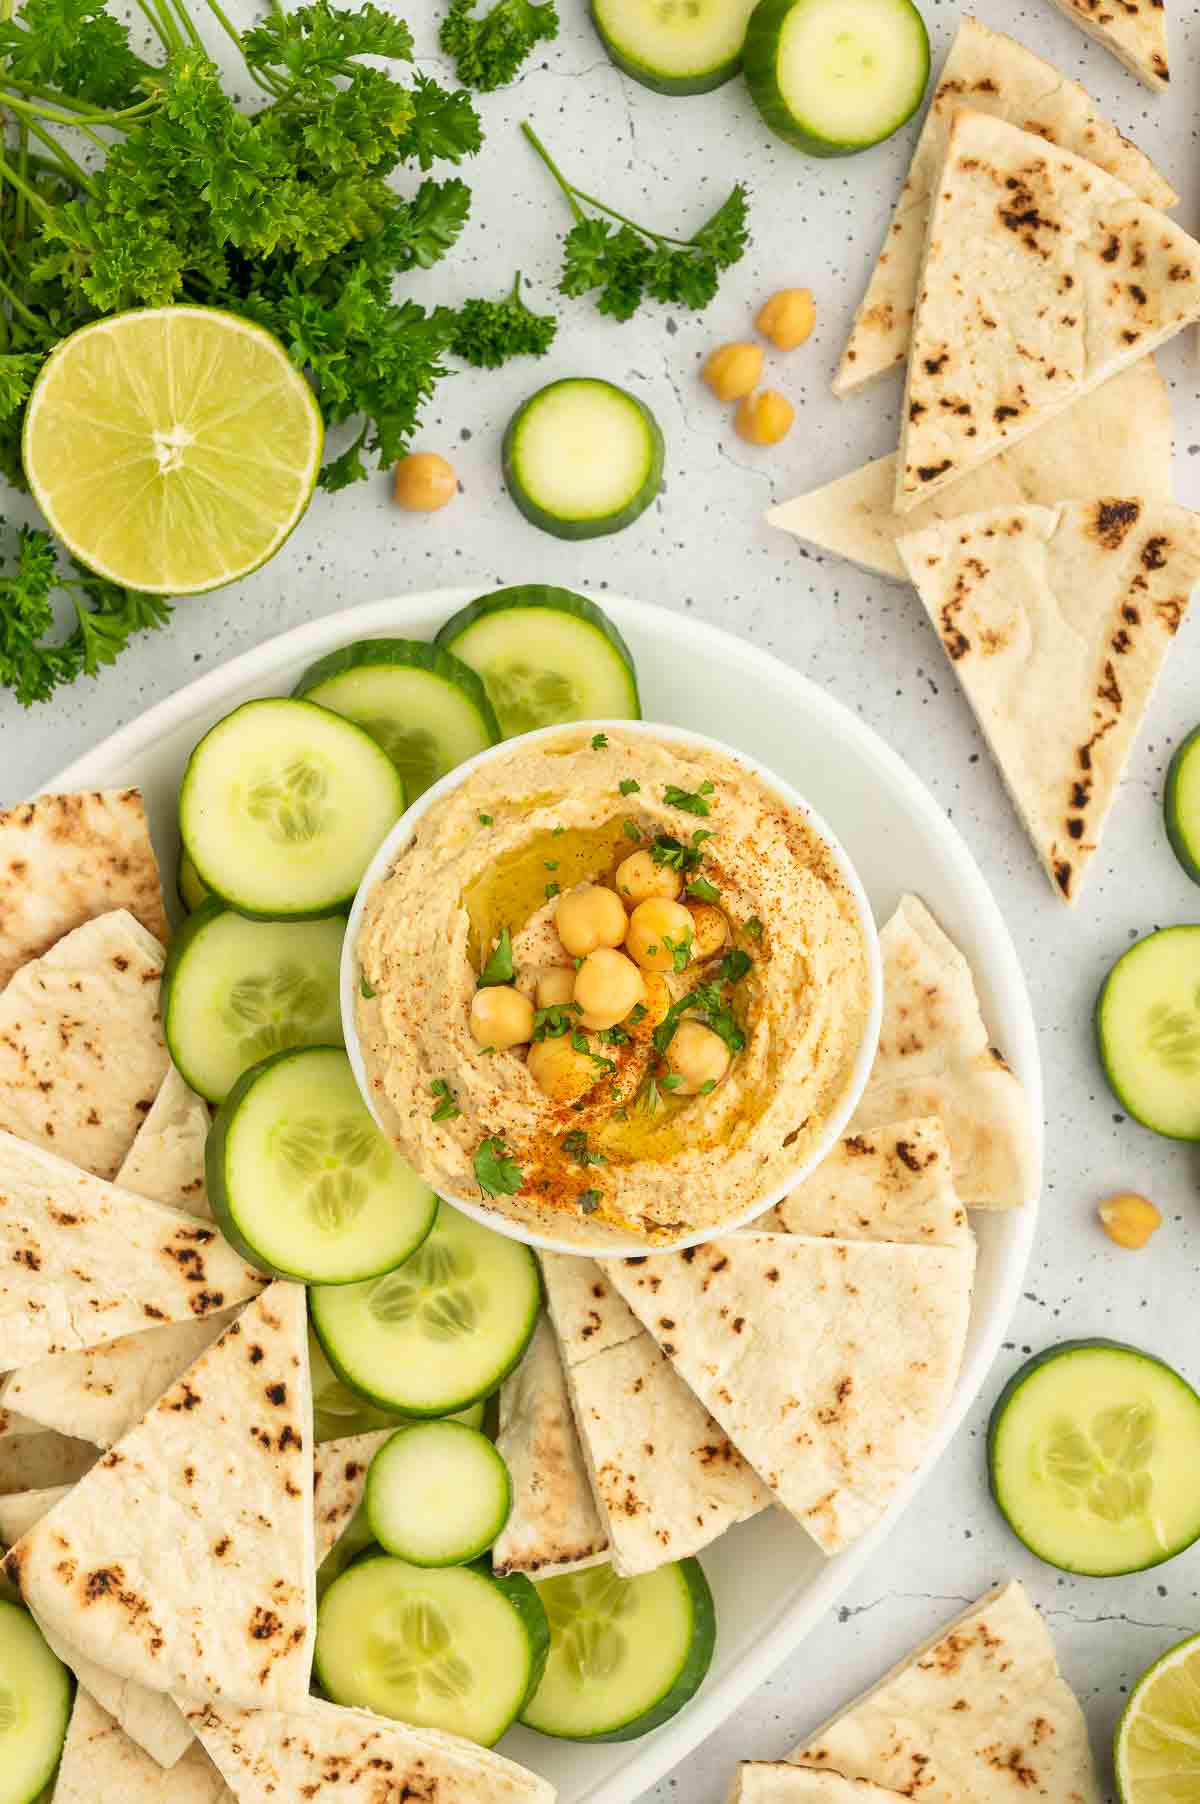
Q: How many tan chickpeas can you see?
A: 15